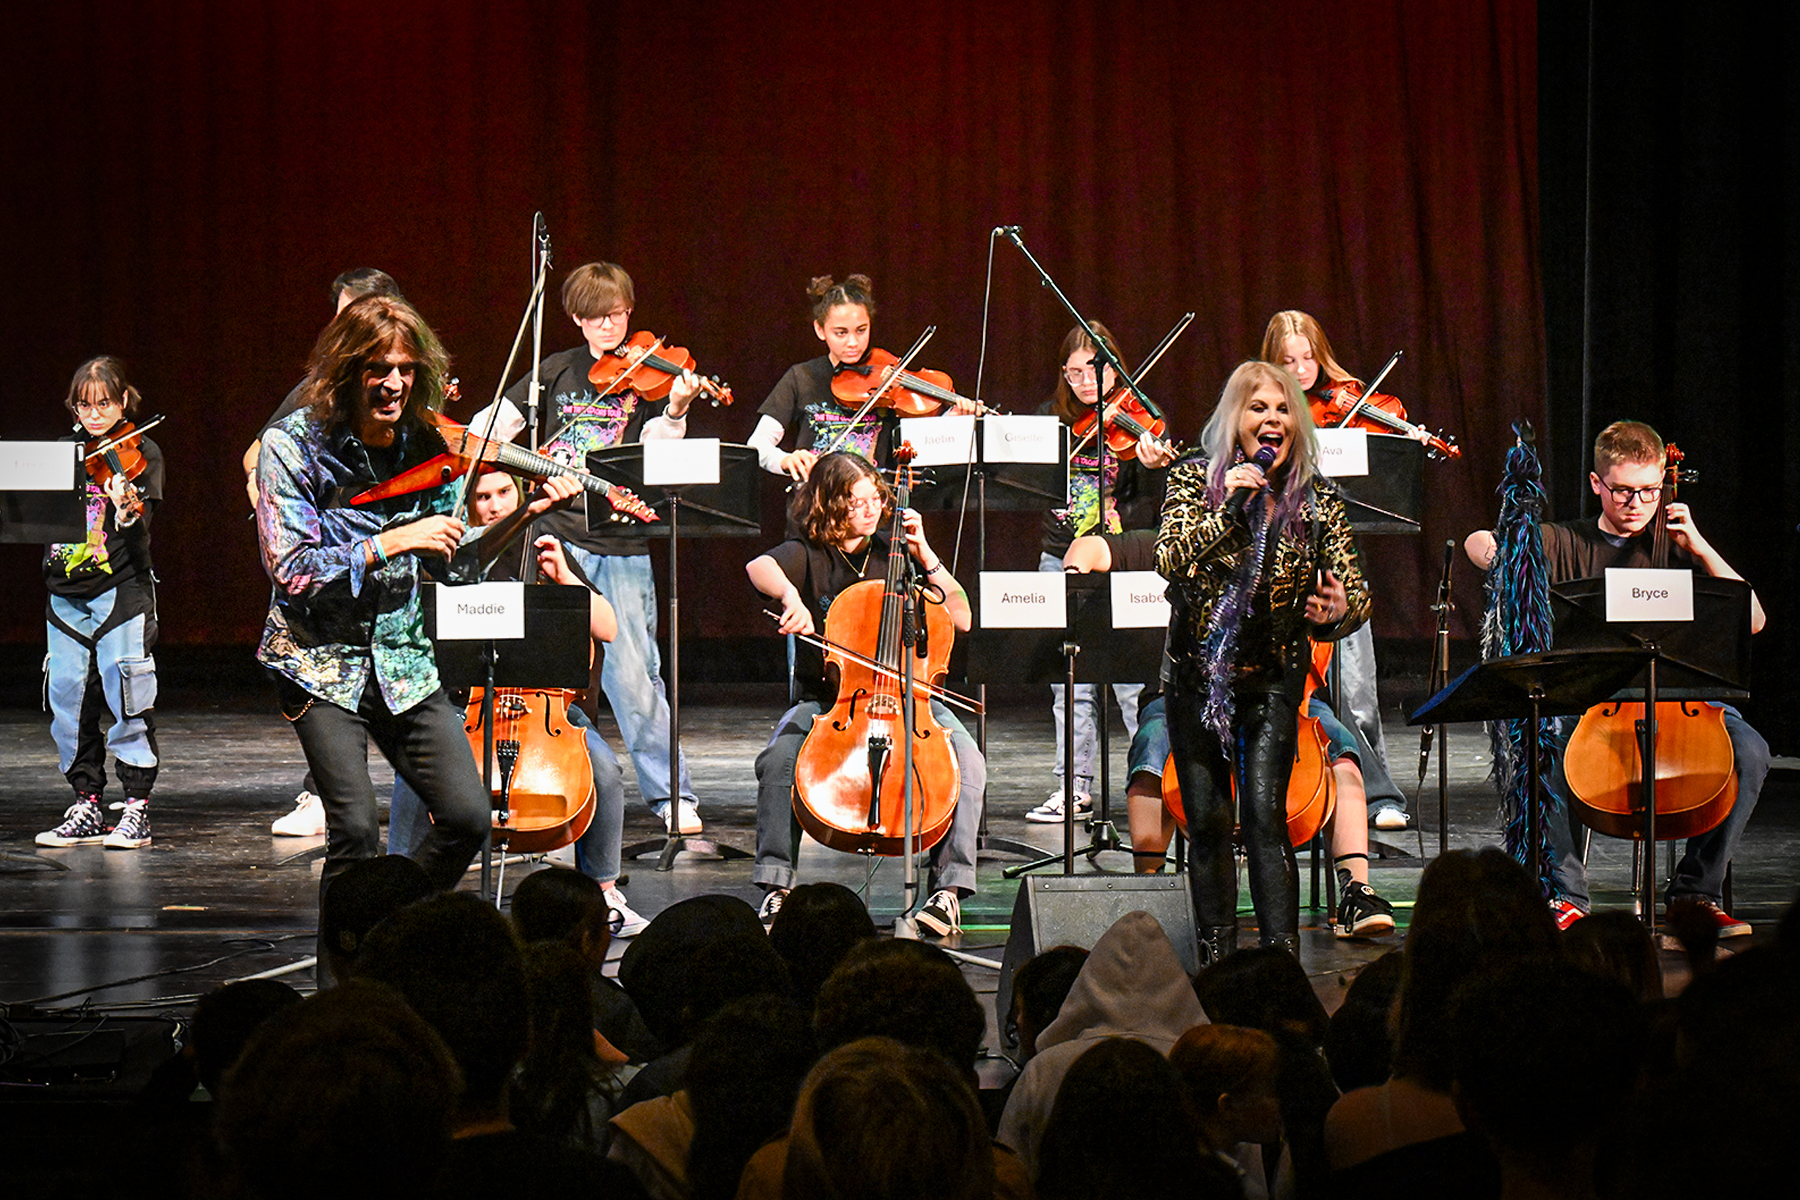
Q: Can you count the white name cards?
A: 9